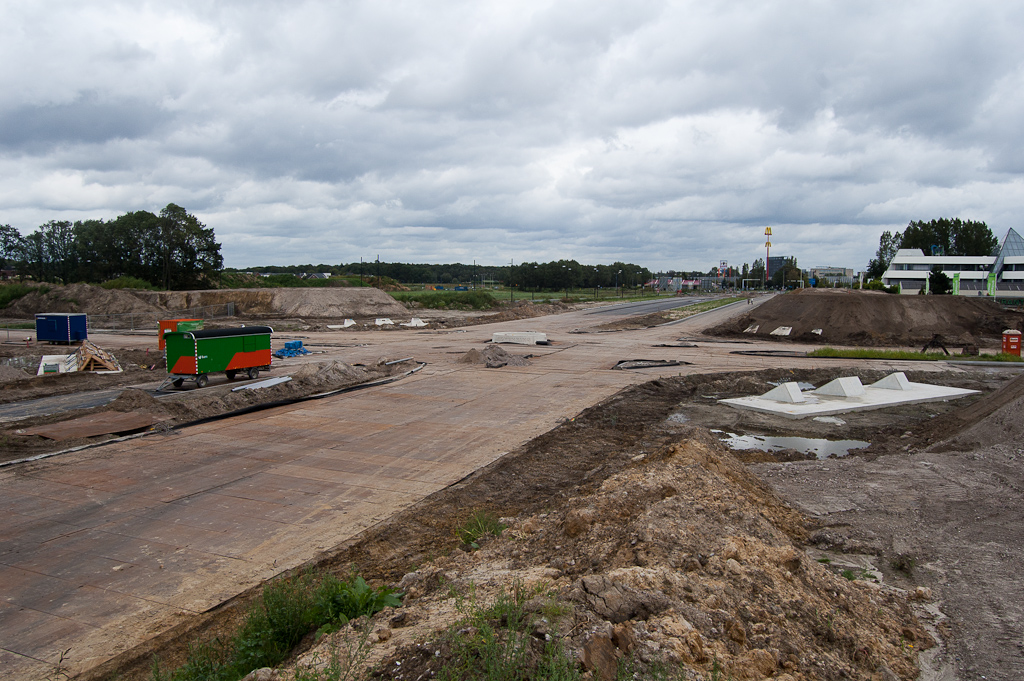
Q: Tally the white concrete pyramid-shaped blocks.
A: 3